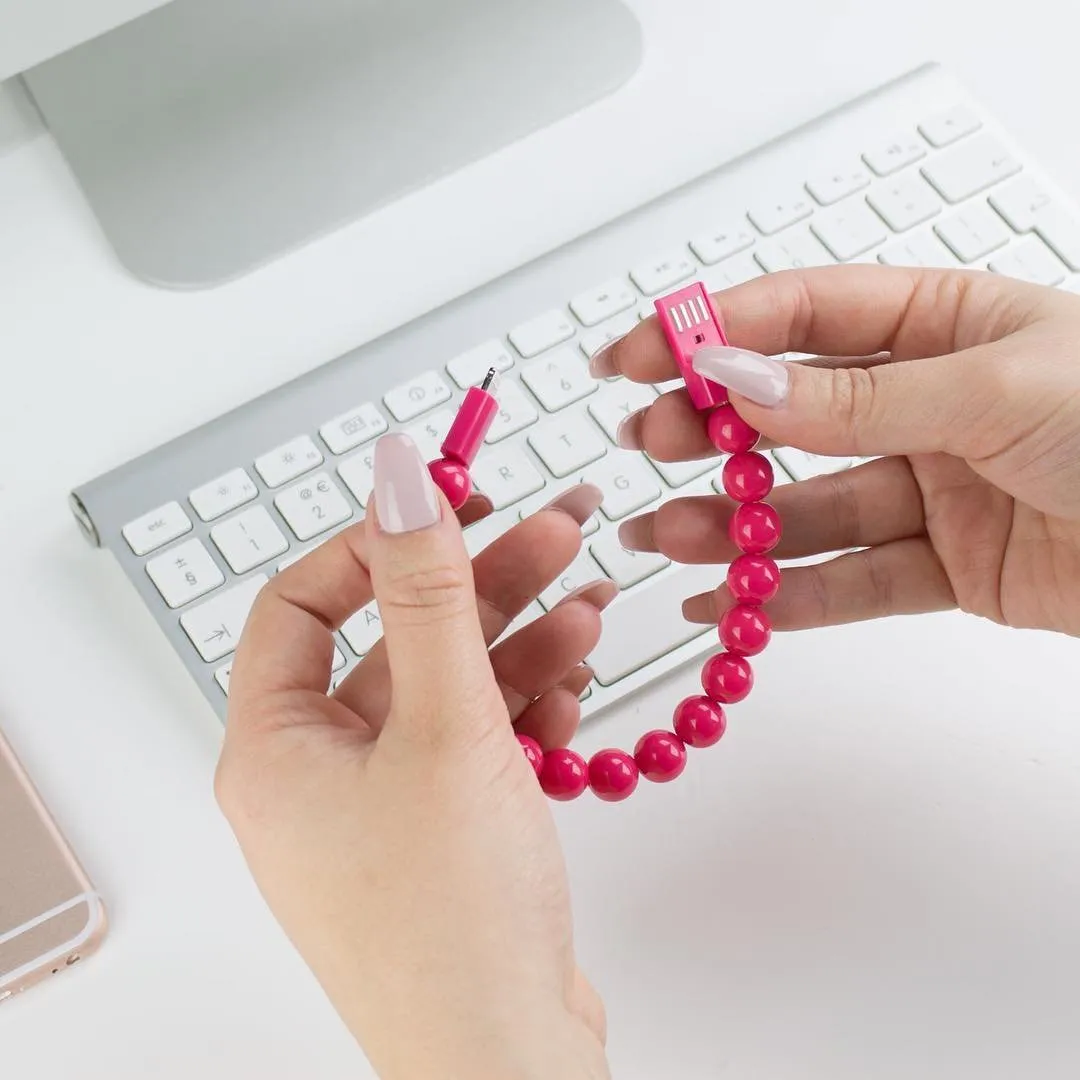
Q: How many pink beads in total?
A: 12